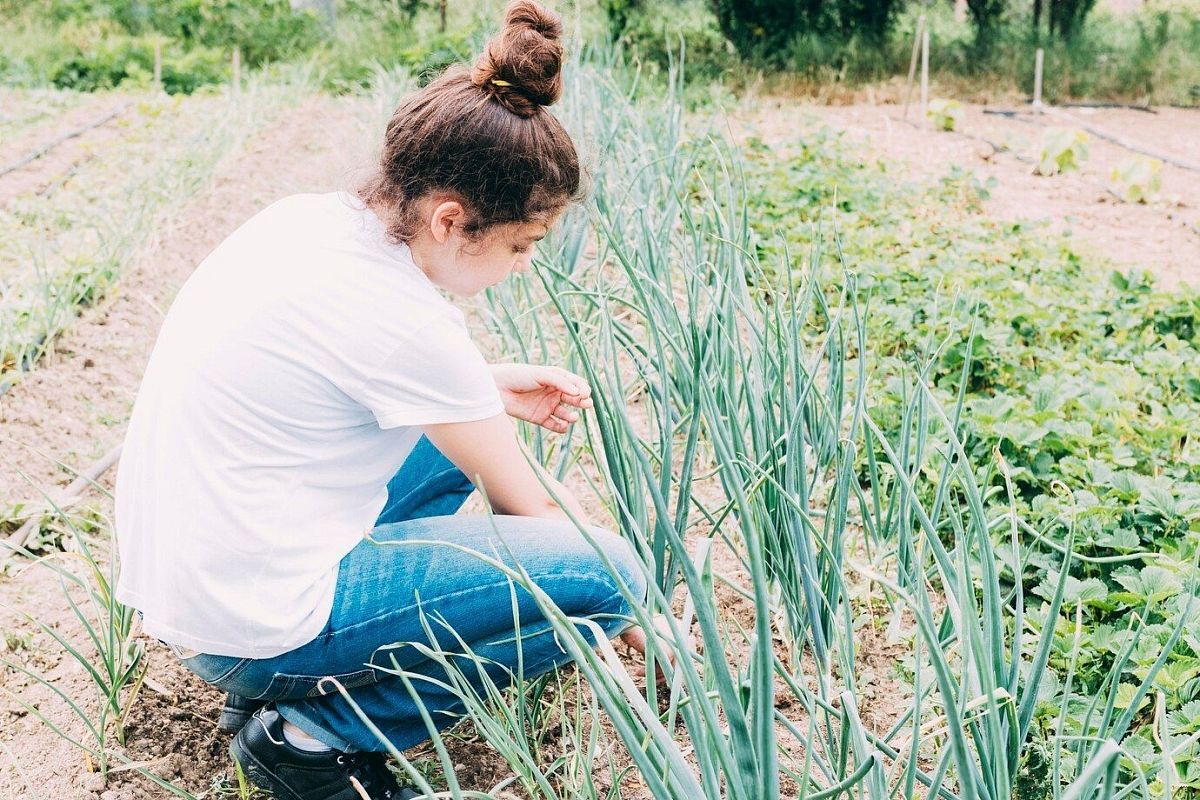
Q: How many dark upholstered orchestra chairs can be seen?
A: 0